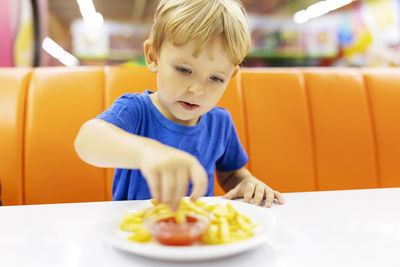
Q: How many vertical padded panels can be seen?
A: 7